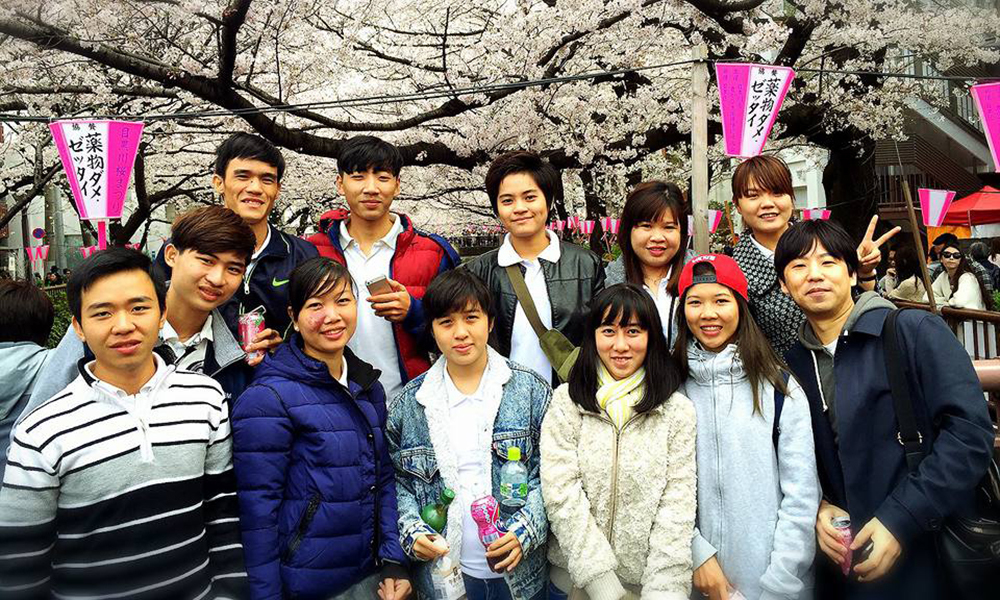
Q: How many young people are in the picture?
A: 12